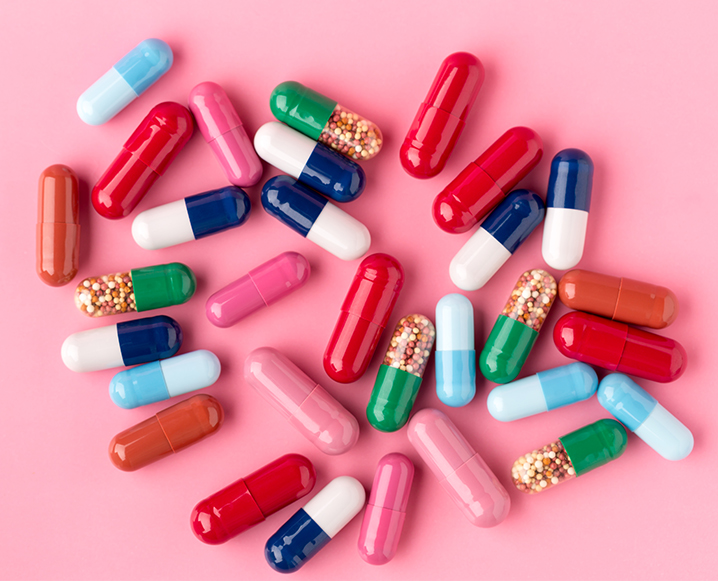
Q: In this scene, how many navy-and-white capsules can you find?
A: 7